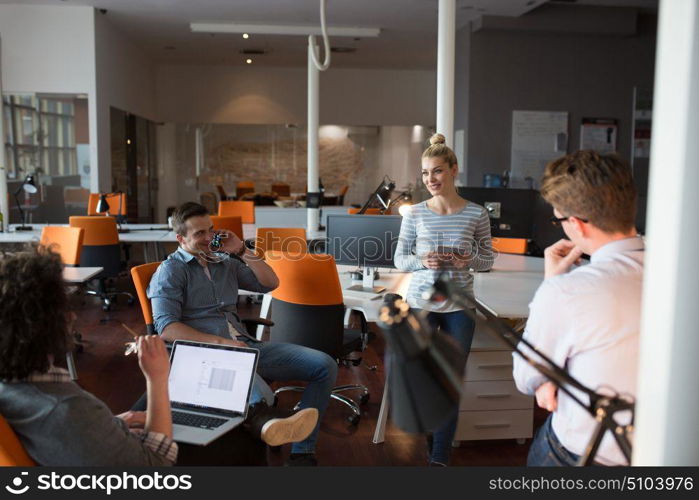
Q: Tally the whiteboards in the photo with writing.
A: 1